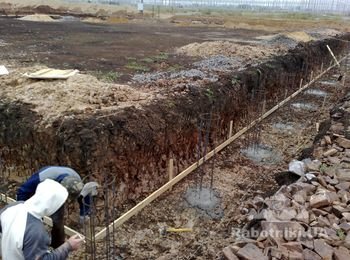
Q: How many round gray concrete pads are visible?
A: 6